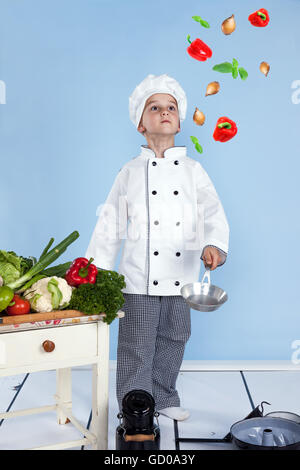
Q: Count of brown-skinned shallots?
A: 4